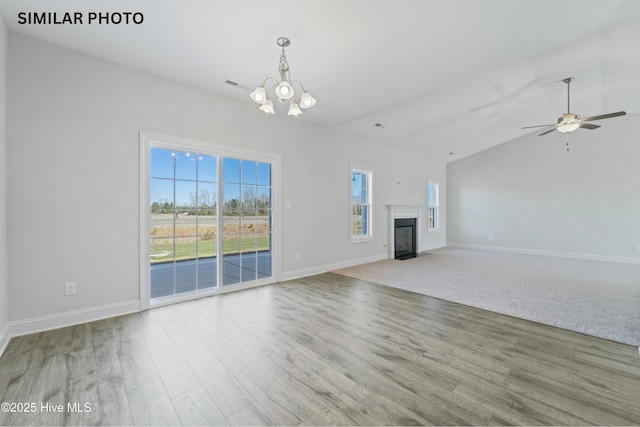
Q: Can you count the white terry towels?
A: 0